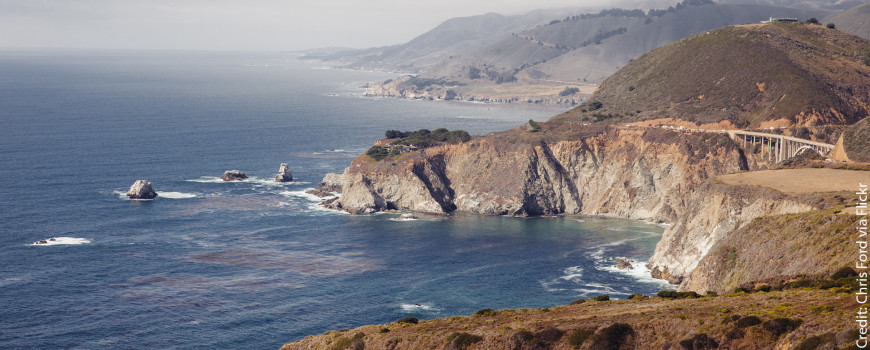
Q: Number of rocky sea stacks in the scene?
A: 3